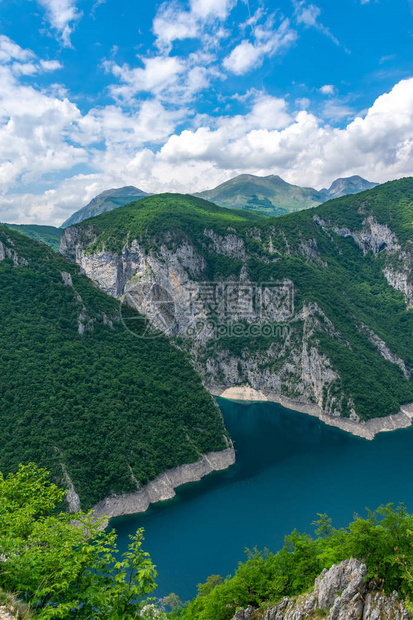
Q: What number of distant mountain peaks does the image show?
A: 3